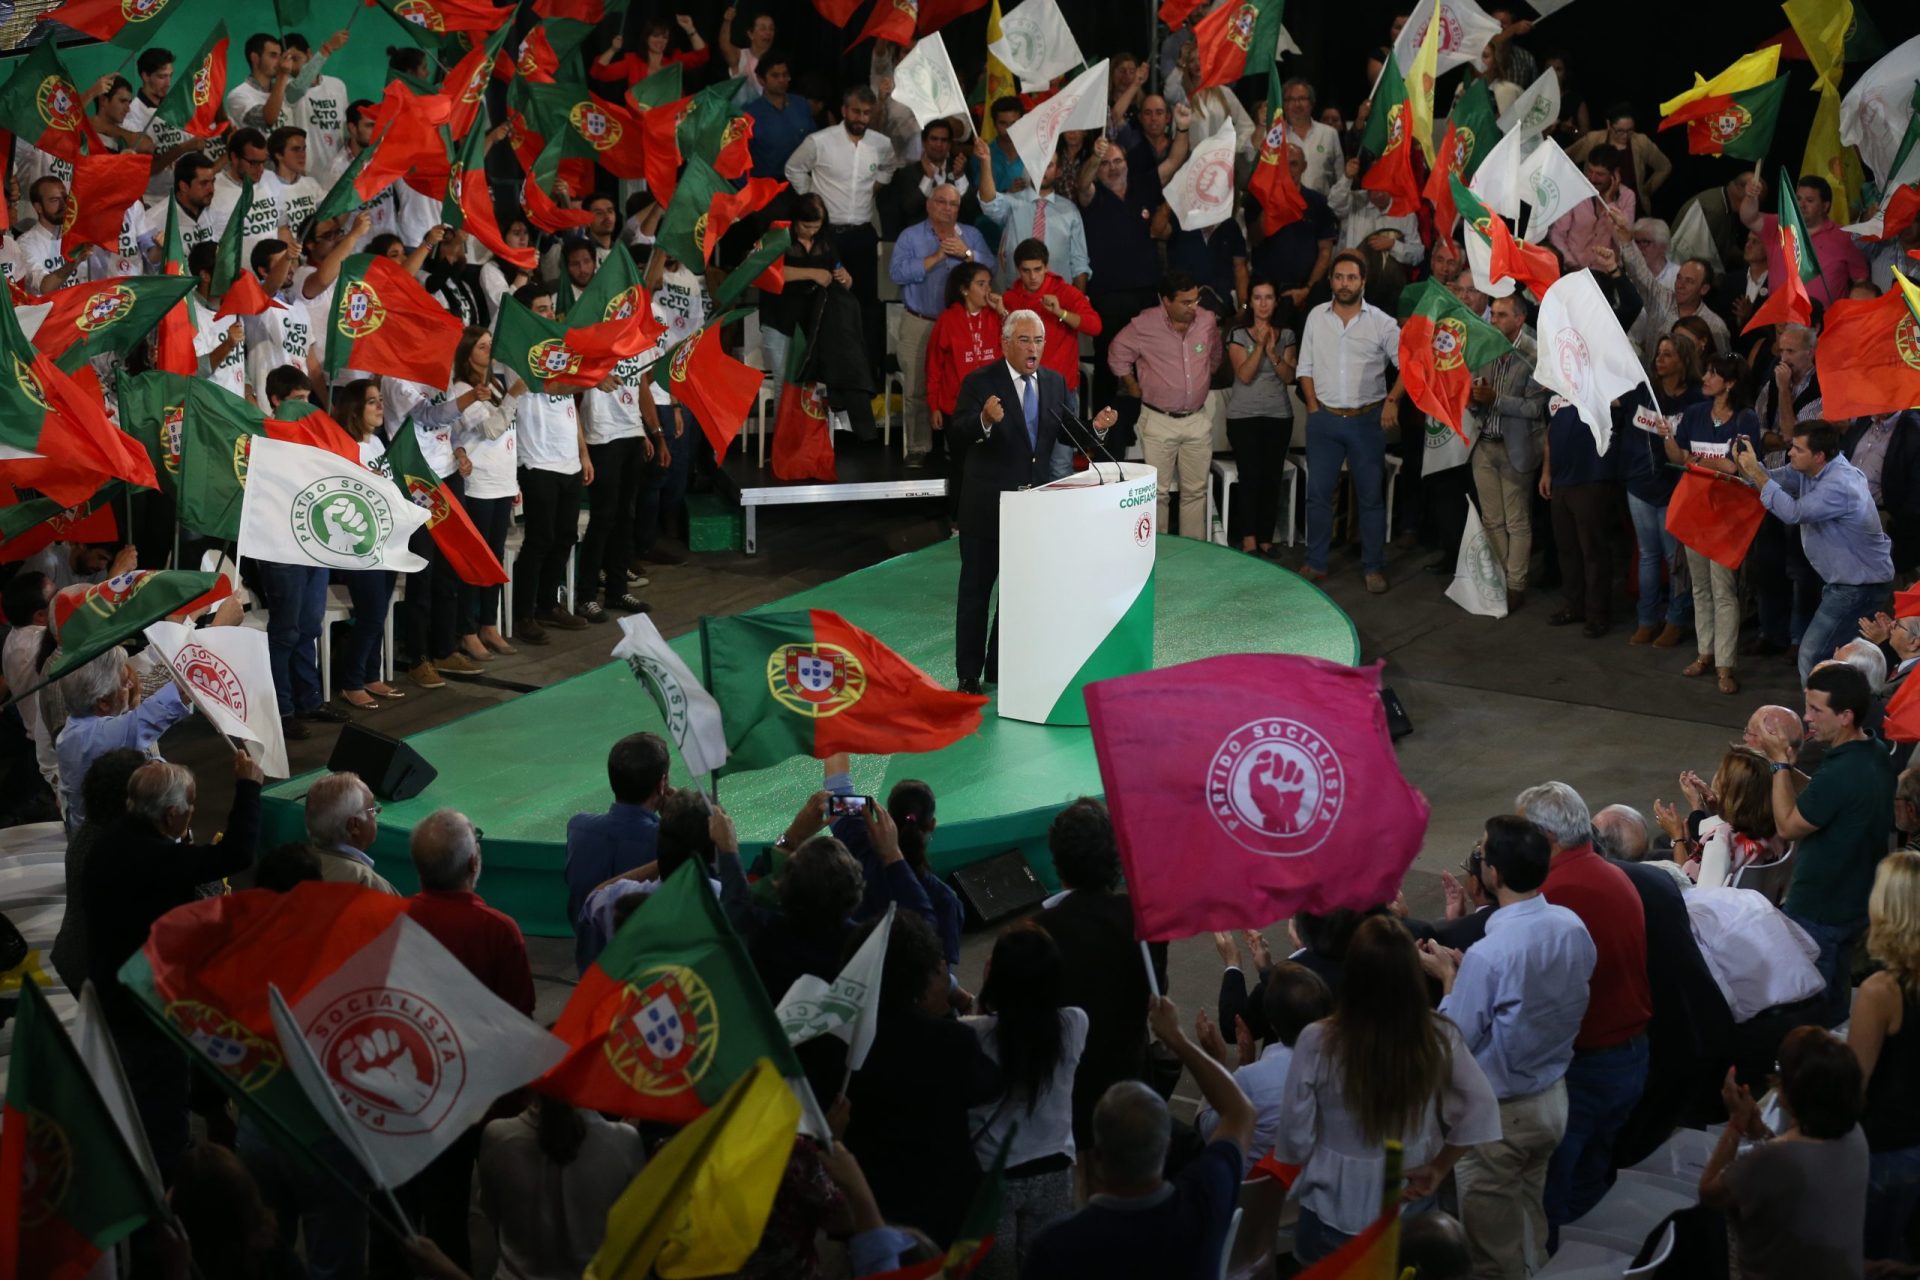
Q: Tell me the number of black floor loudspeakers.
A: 3